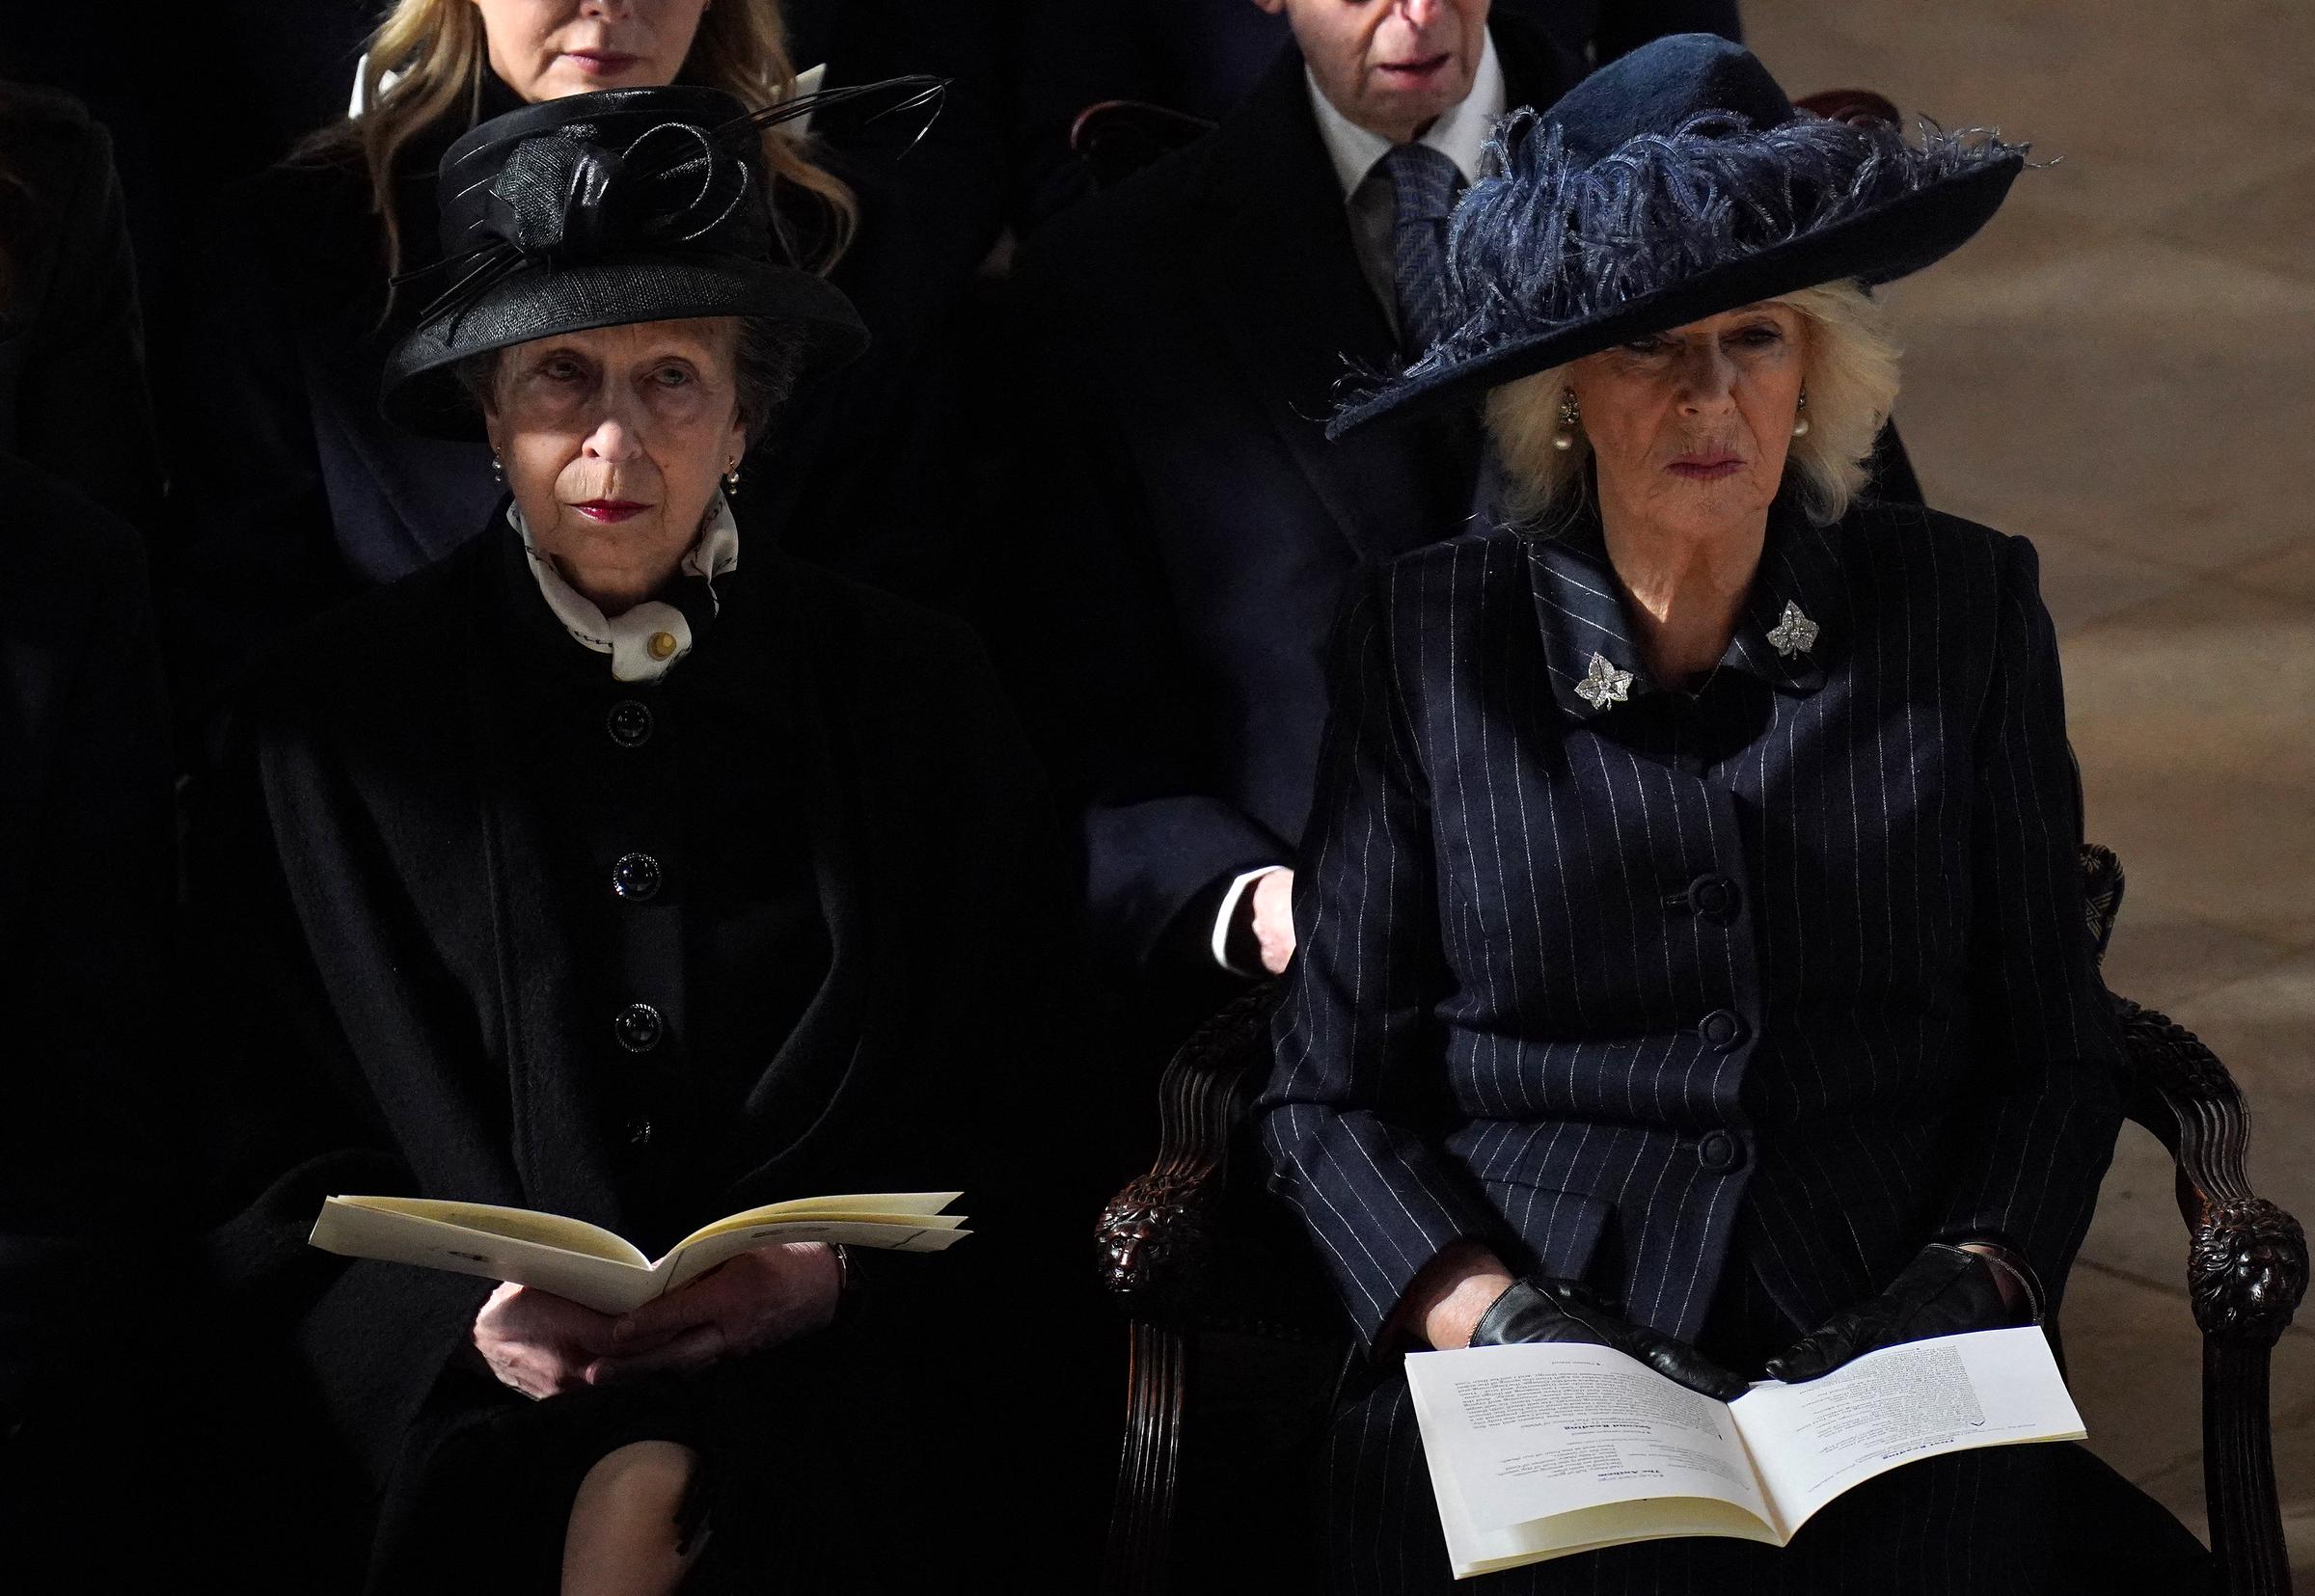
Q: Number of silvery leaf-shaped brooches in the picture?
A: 2